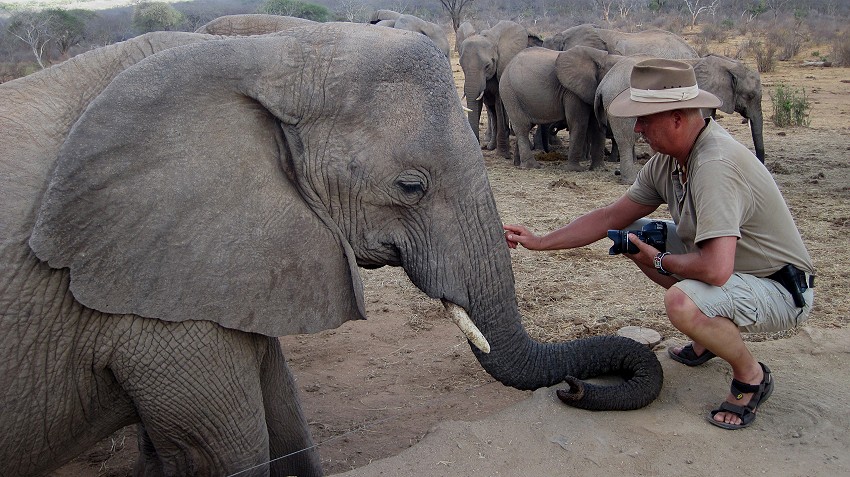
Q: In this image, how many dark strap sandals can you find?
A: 2